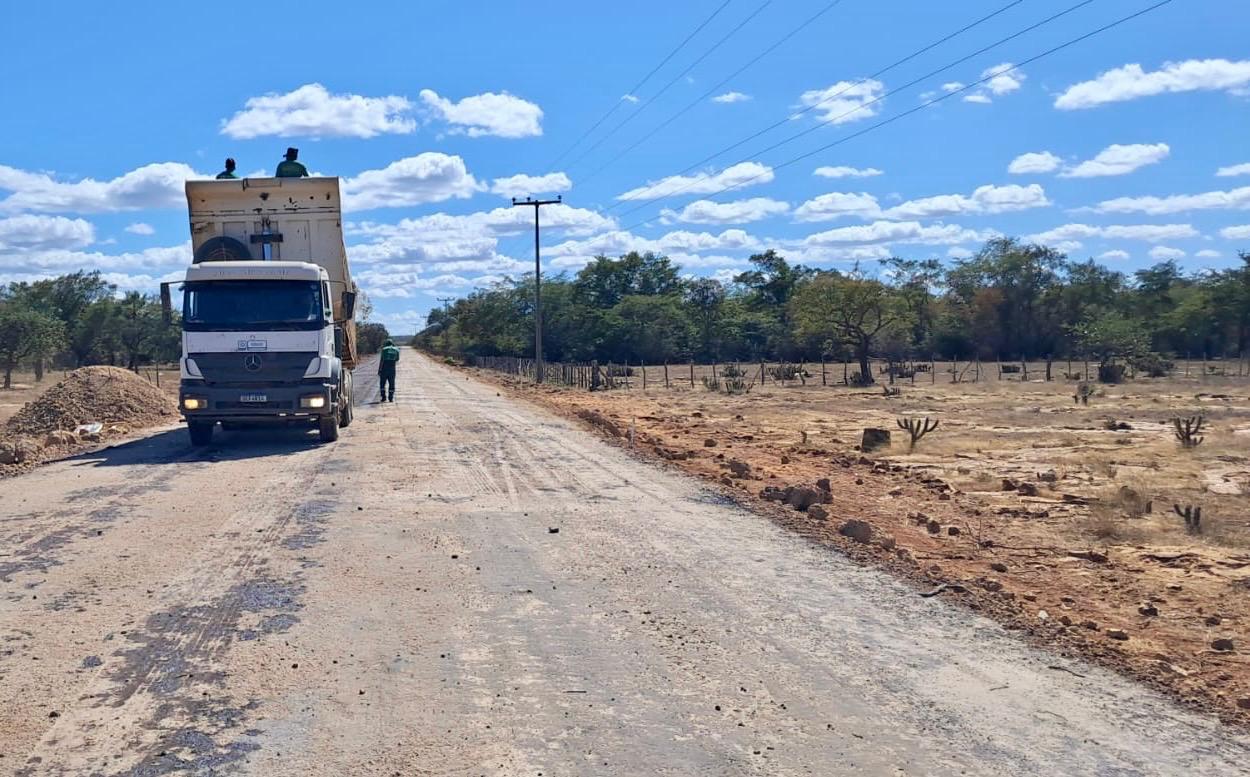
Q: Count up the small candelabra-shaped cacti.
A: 3